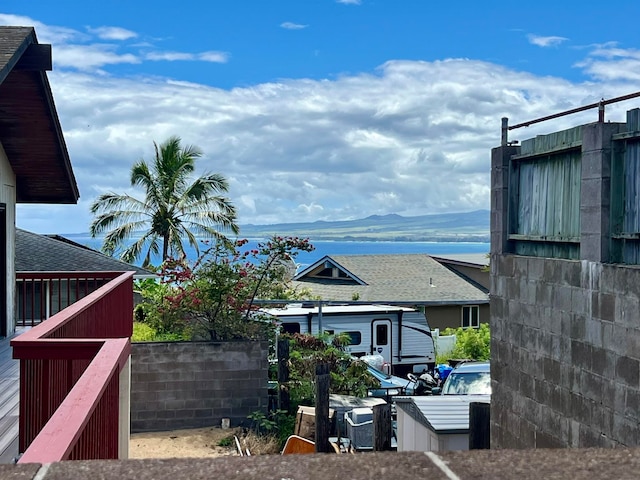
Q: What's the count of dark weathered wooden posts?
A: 4